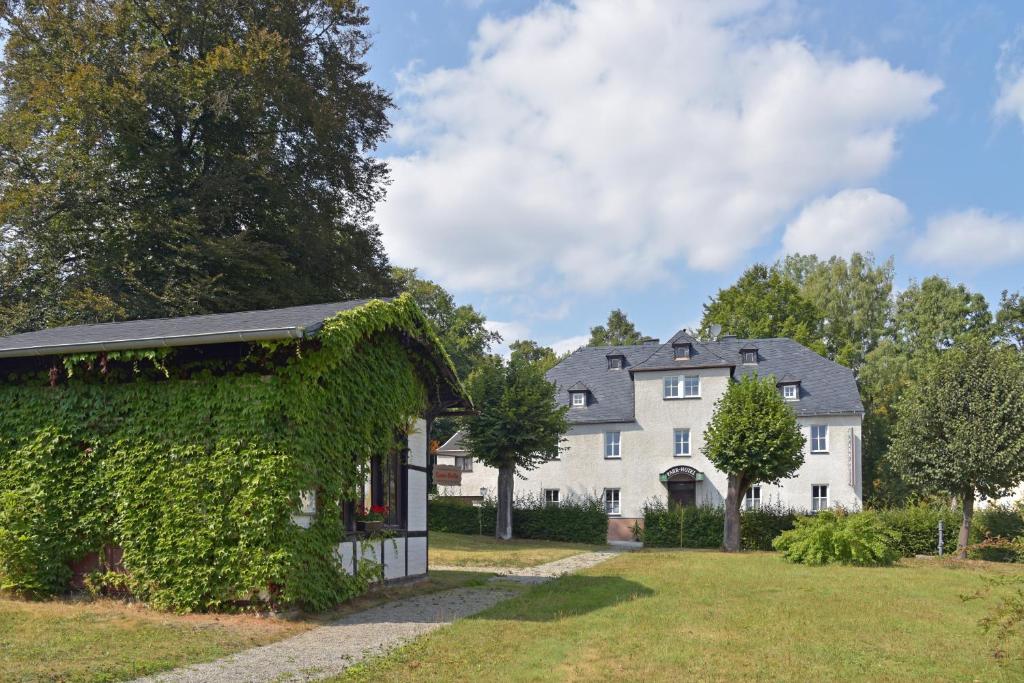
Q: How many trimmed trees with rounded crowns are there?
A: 3